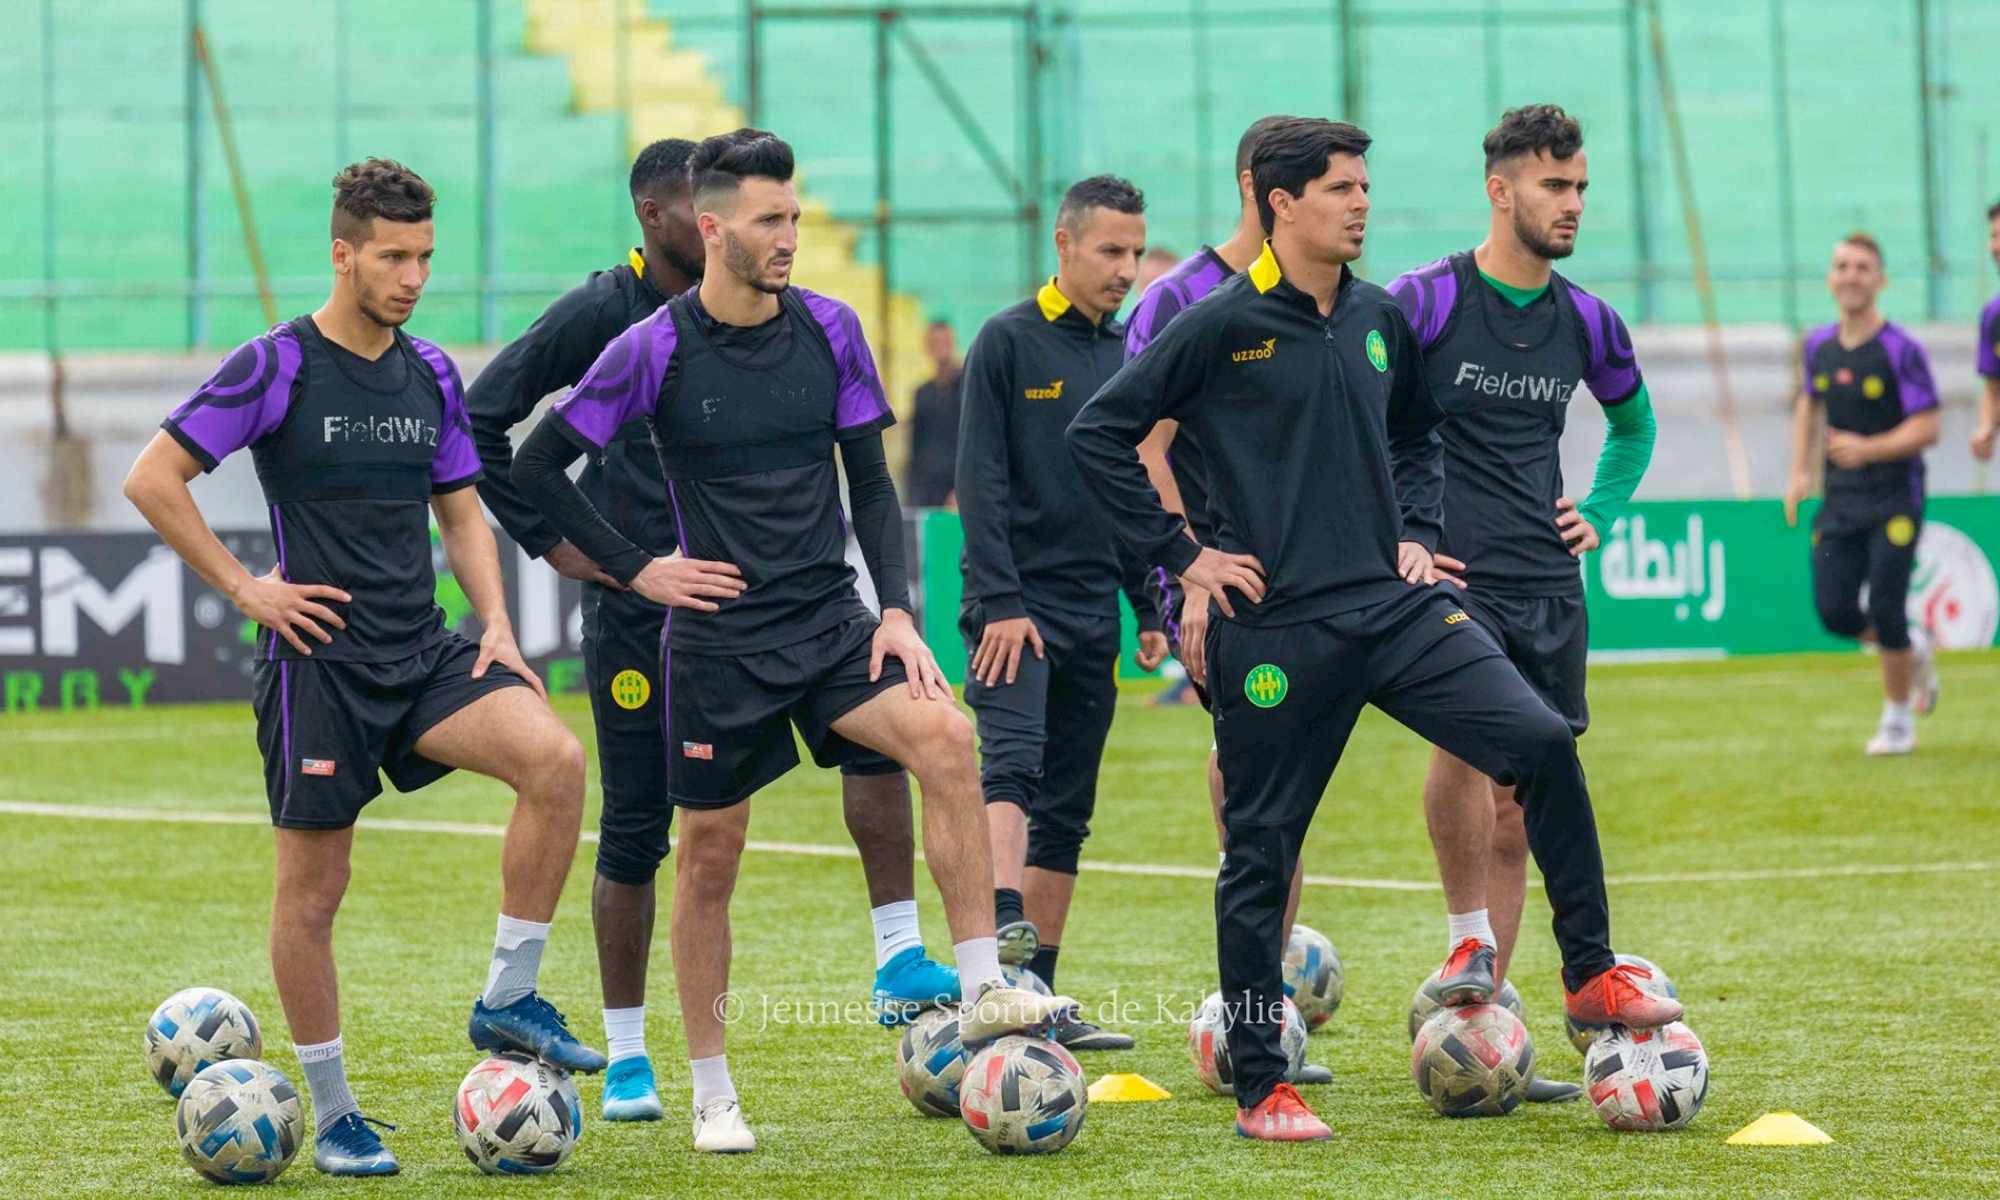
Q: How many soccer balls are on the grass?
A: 12